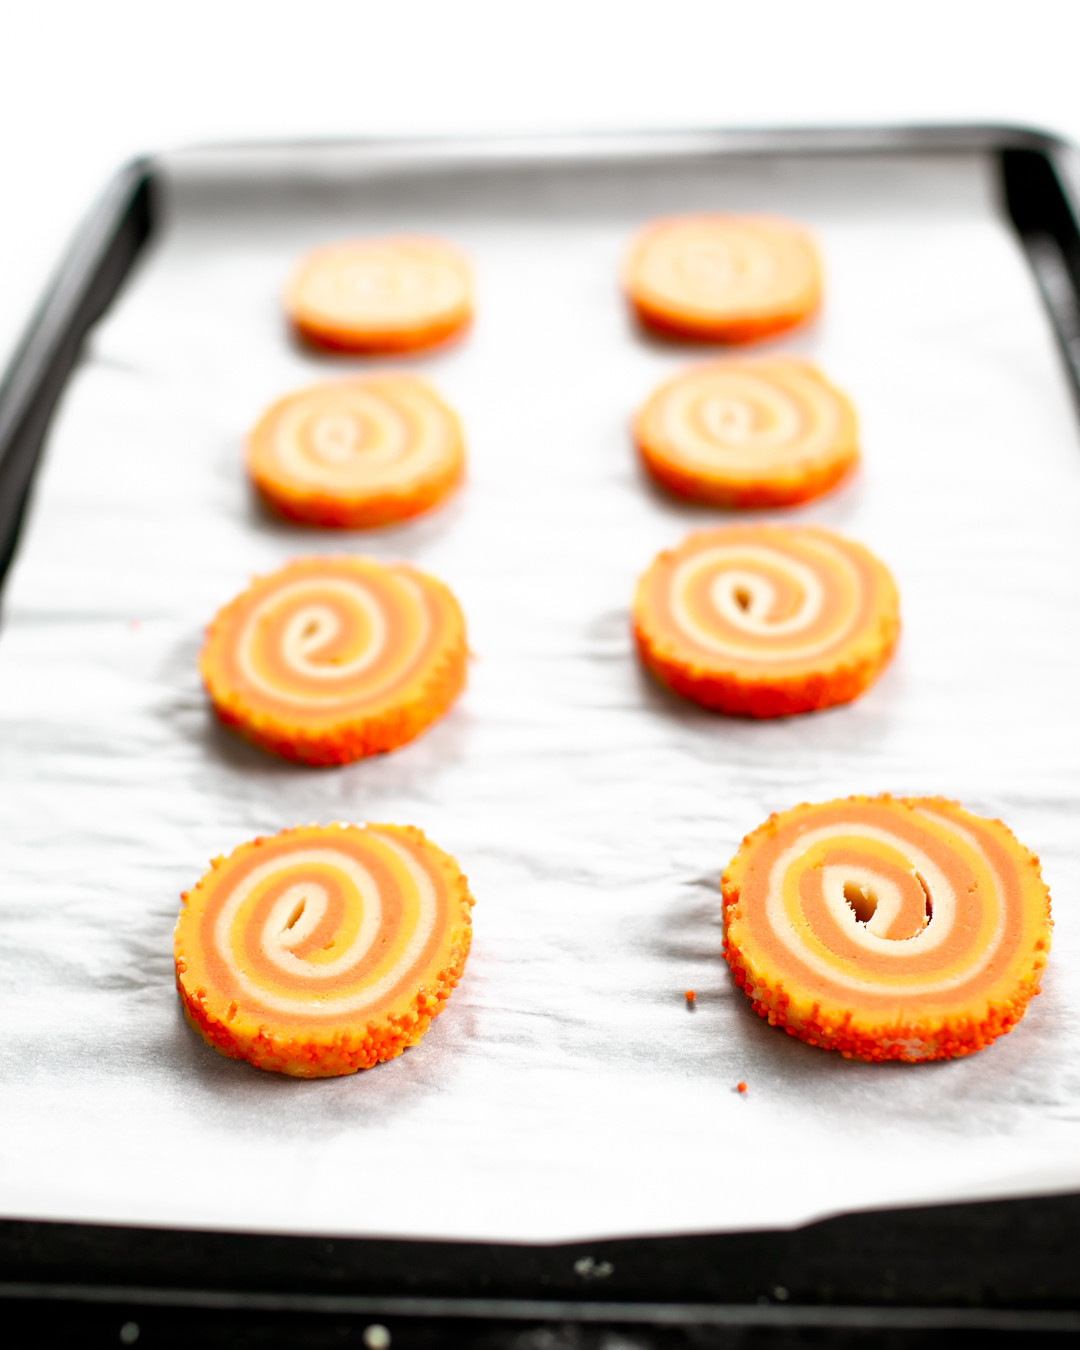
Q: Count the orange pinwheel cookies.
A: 8